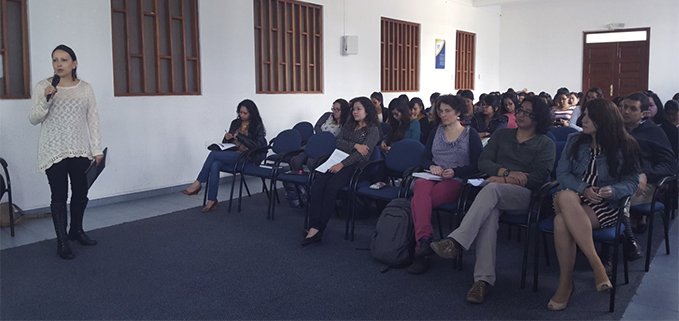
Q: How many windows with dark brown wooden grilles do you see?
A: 5